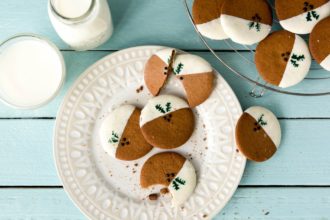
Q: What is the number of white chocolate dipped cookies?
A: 10